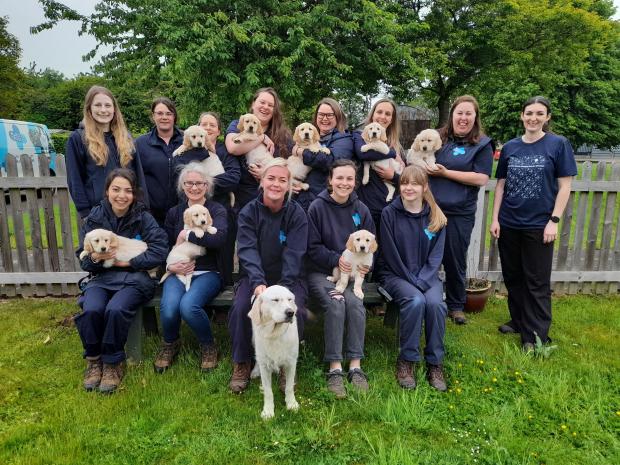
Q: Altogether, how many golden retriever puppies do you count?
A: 8